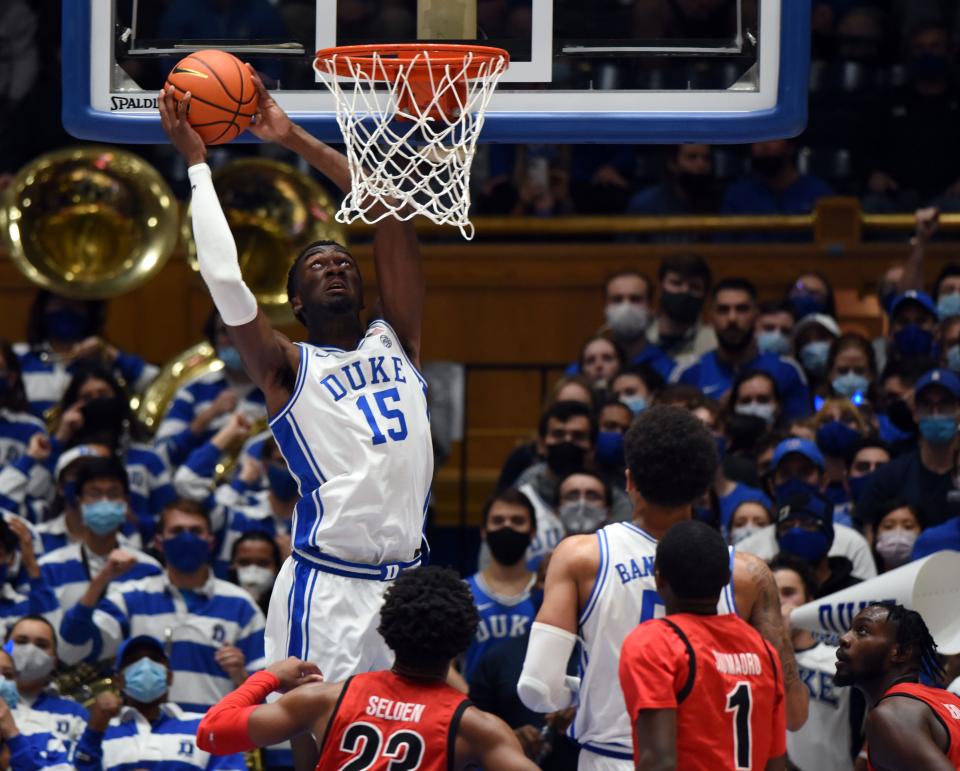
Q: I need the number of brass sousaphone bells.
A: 2